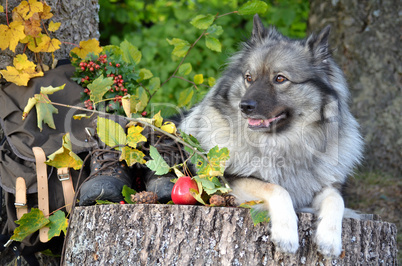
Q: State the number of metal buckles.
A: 2